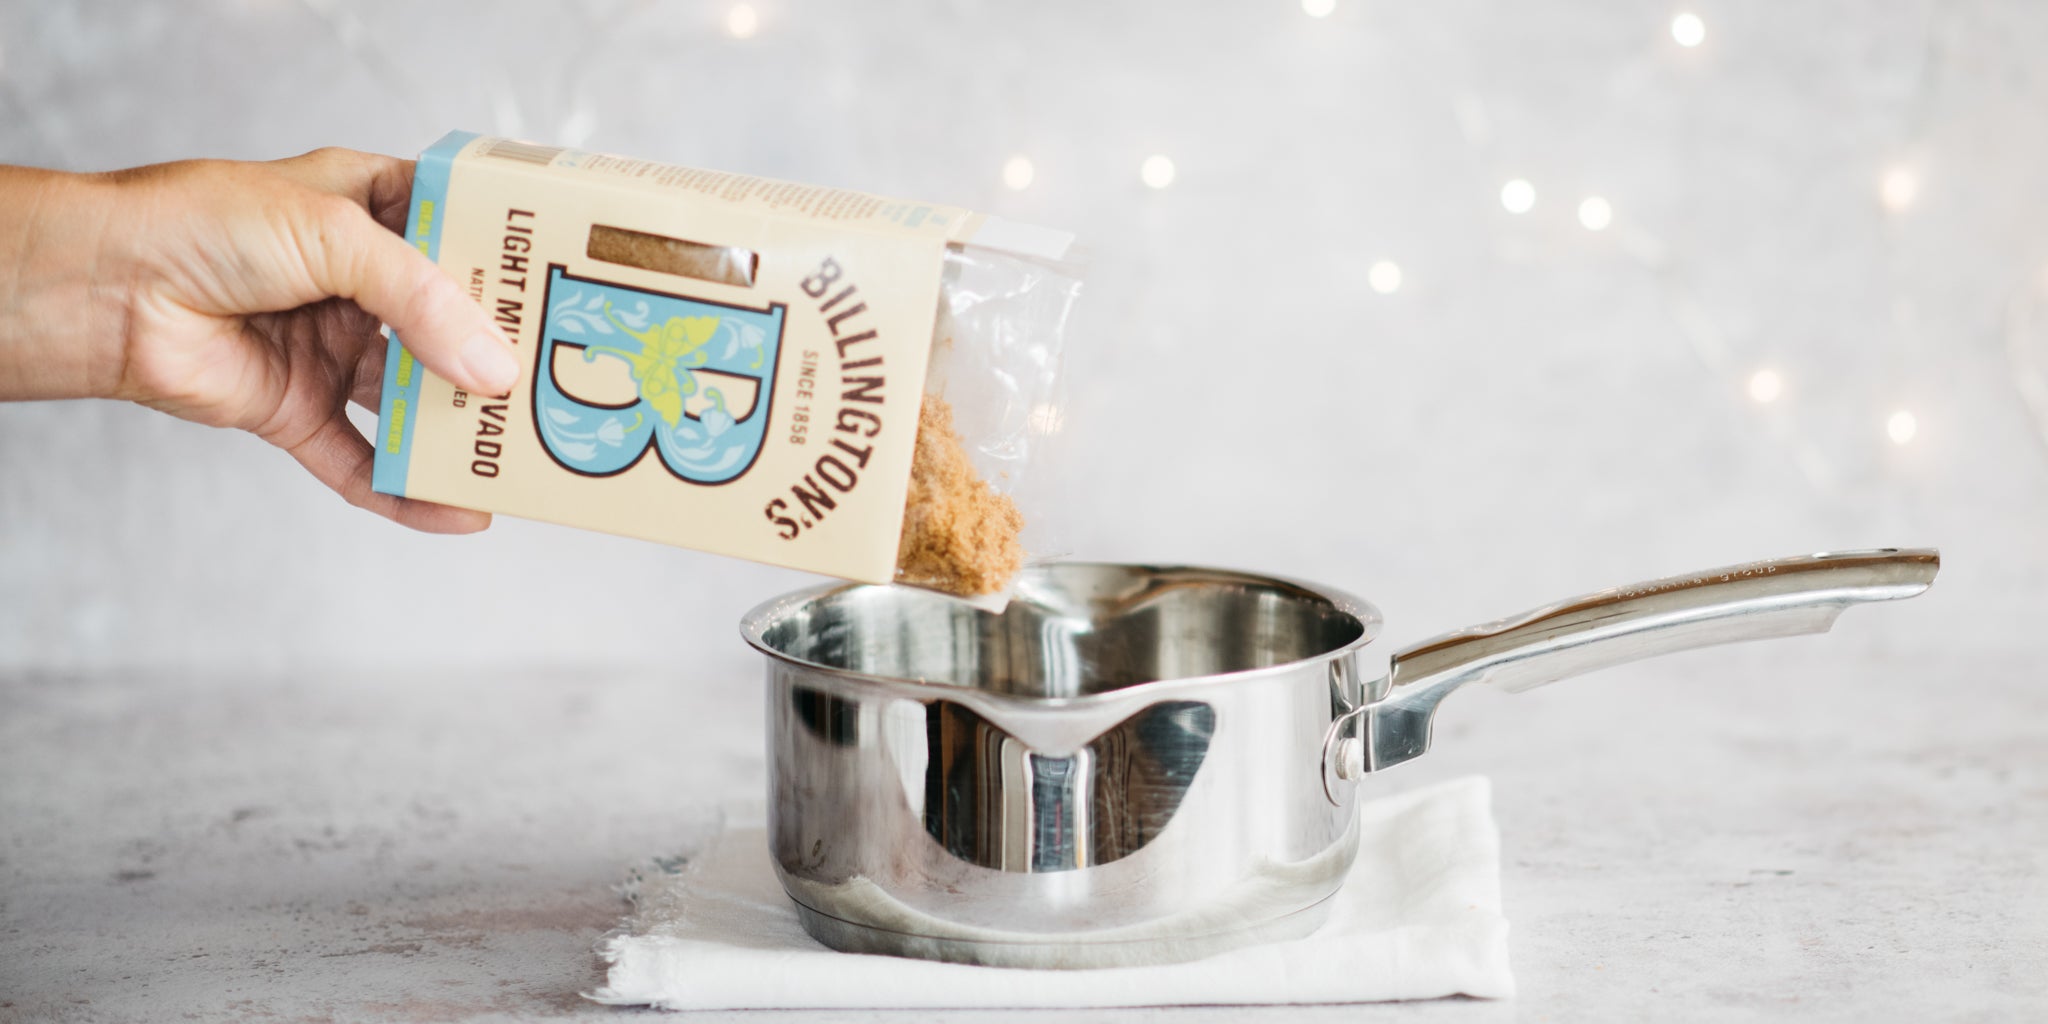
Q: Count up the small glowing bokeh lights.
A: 11